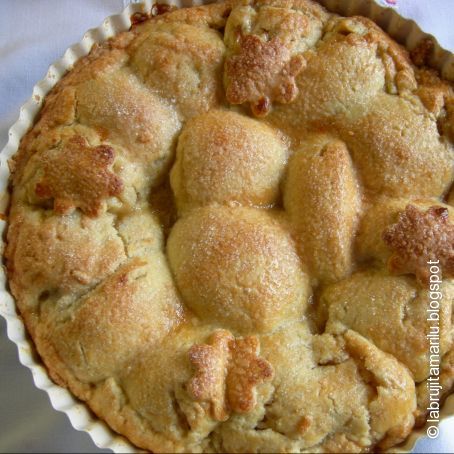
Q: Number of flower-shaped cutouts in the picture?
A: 4